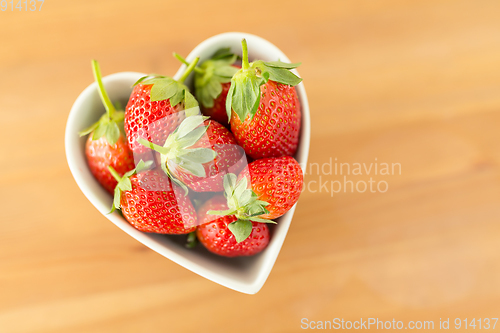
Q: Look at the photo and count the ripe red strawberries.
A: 8